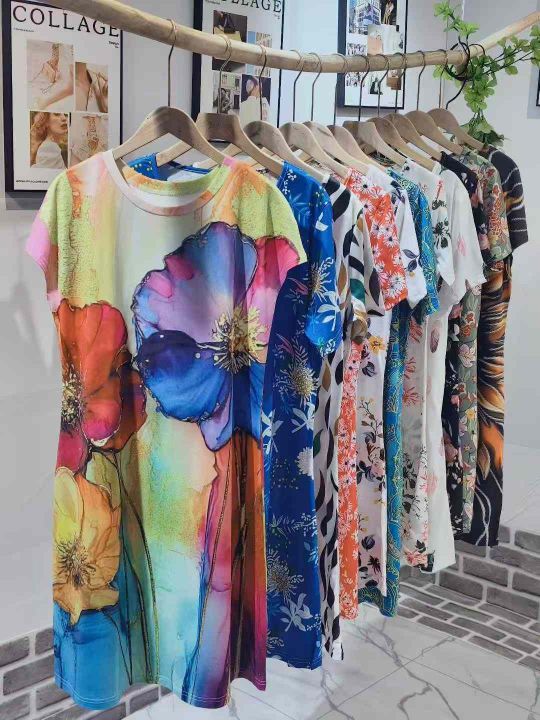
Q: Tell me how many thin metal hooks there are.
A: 11